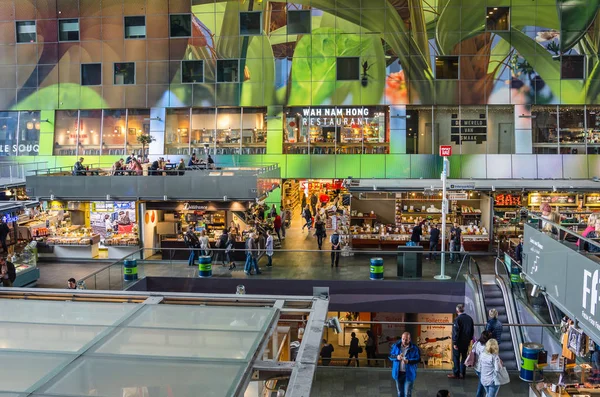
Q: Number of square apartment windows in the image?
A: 14